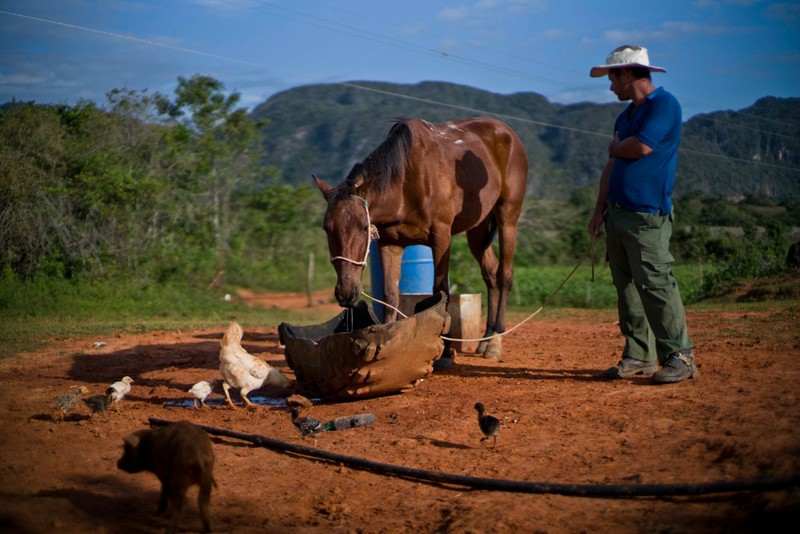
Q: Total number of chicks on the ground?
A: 6